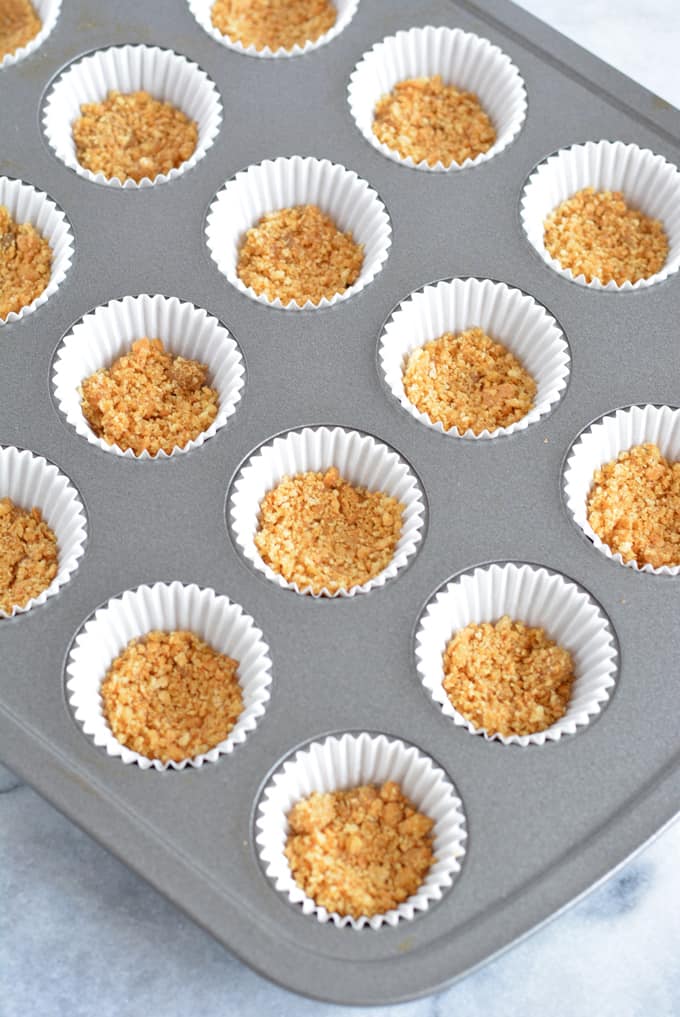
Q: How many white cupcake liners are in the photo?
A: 15